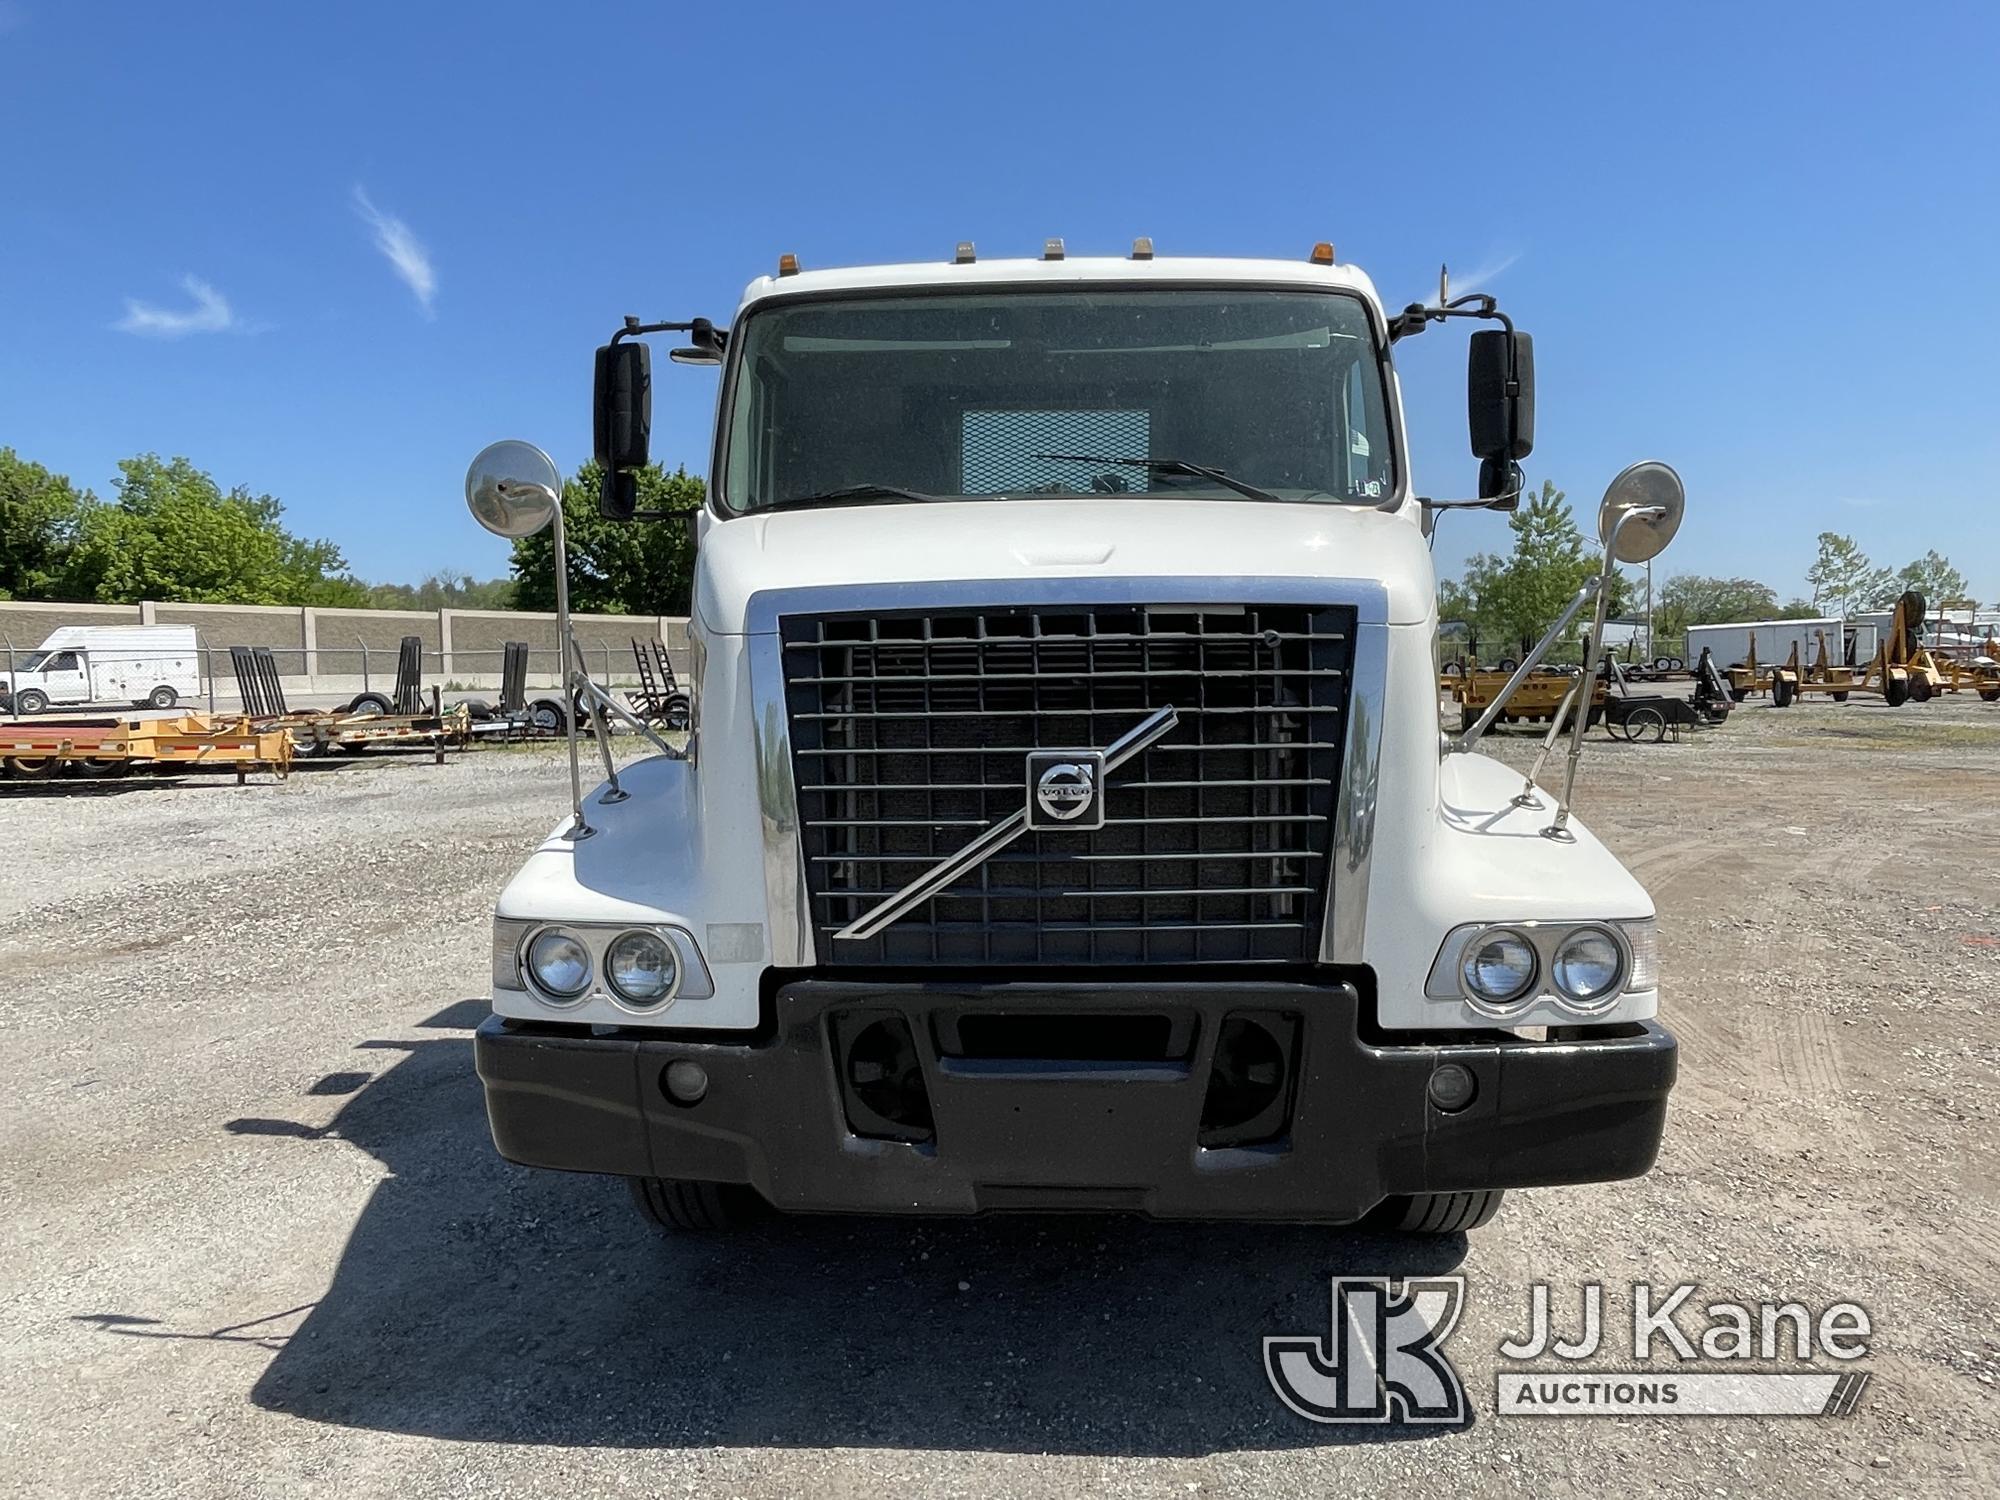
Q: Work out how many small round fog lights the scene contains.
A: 2